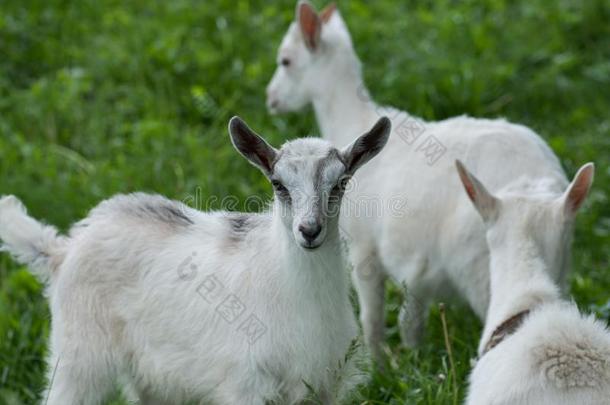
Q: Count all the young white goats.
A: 3